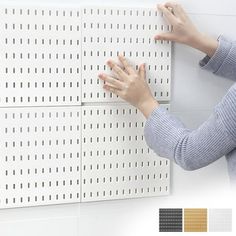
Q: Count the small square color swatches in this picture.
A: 3